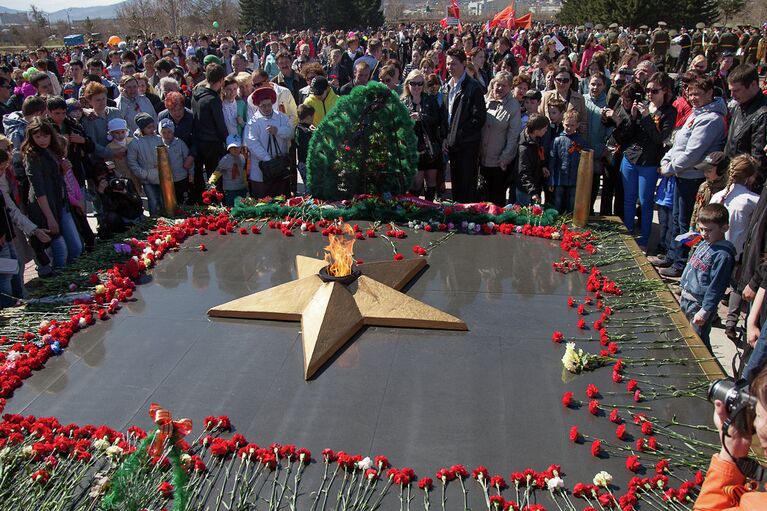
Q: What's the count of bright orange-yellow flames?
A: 1